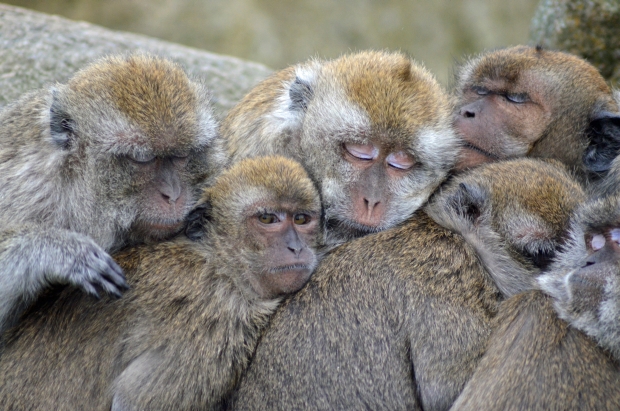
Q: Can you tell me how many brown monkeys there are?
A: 6